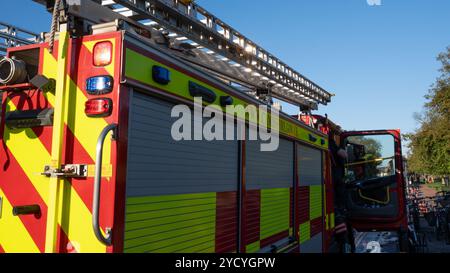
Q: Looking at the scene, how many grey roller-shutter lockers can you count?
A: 3